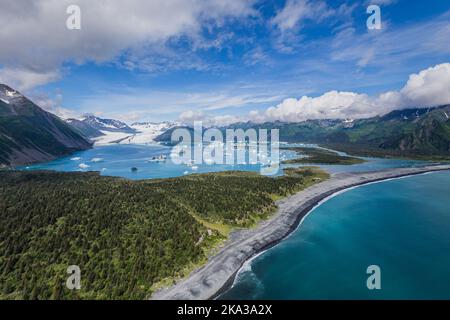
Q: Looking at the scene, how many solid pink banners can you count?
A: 0